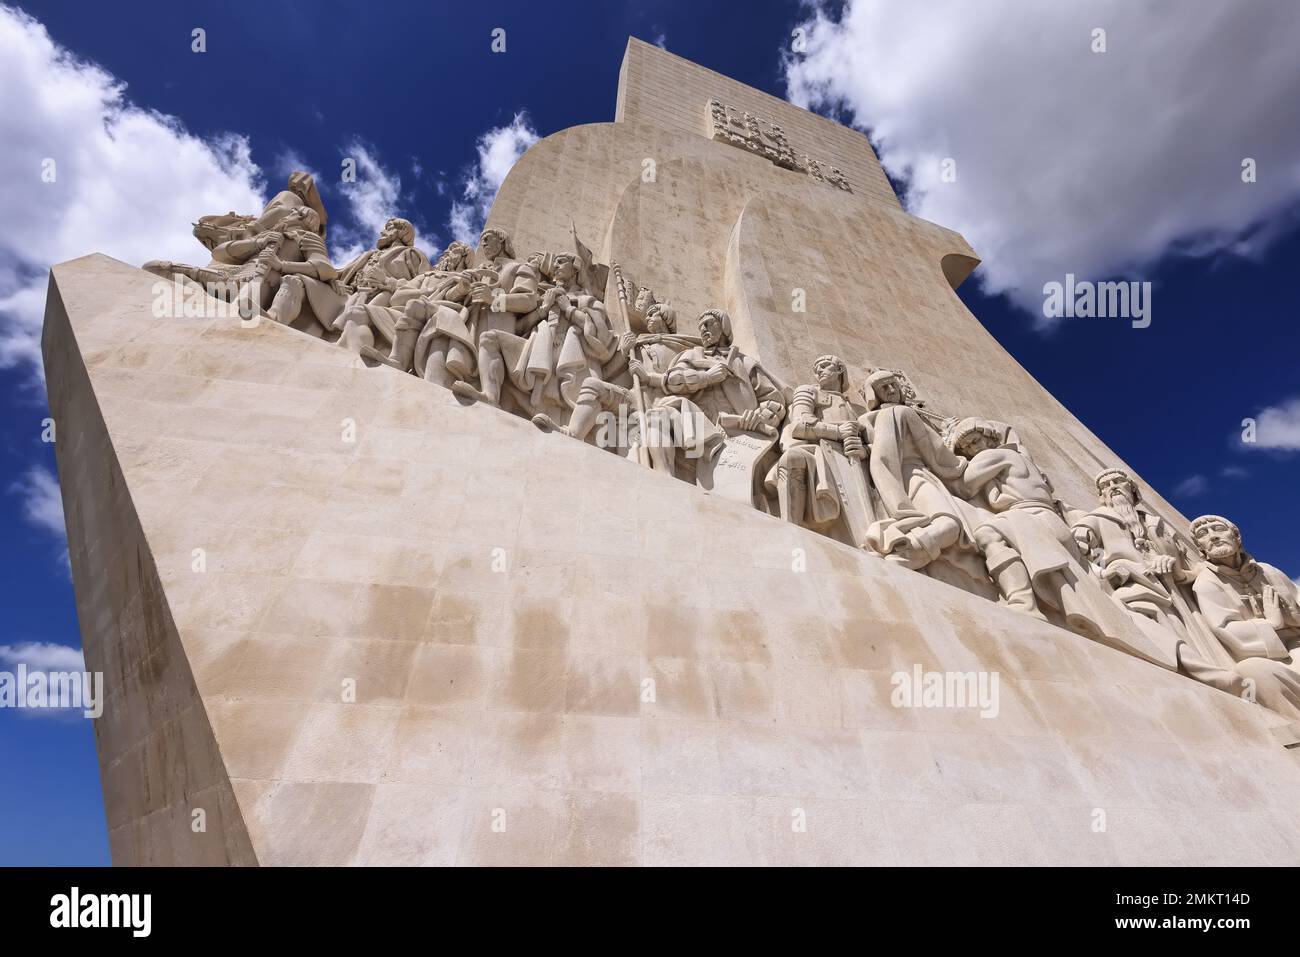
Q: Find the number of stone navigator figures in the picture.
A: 14